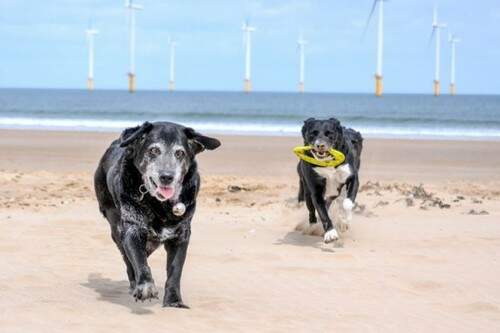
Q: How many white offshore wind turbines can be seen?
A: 8